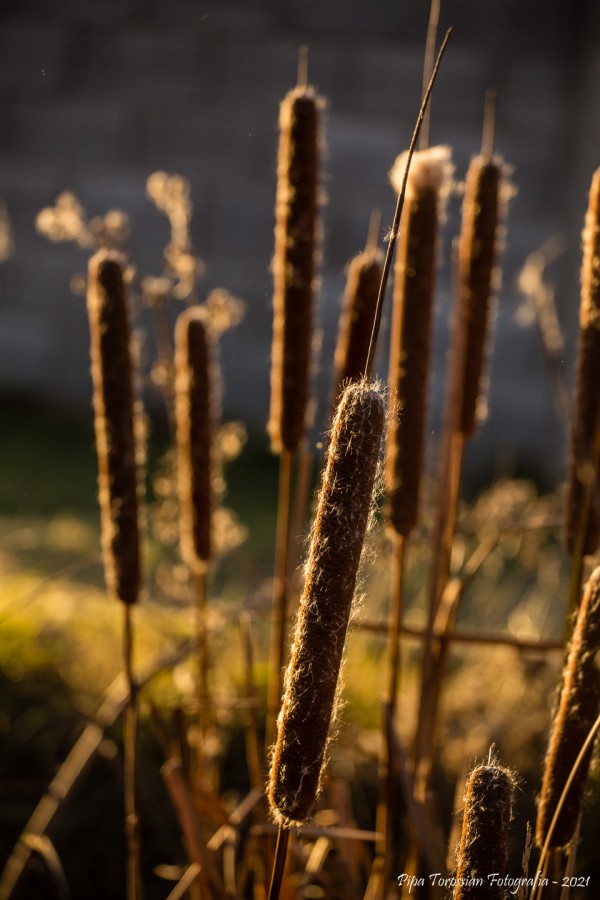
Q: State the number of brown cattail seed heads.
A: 10